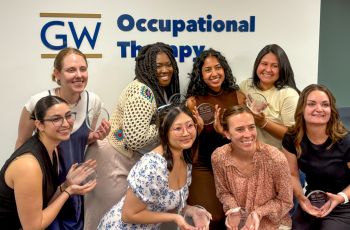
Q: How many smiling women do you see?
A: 8